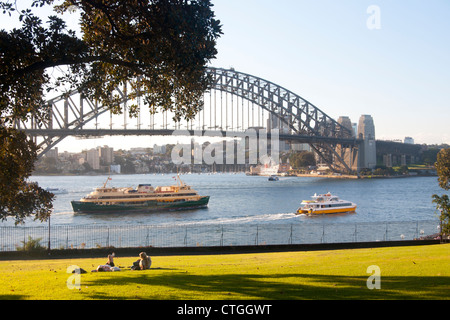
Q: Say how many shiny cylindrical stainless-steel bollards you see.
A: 0